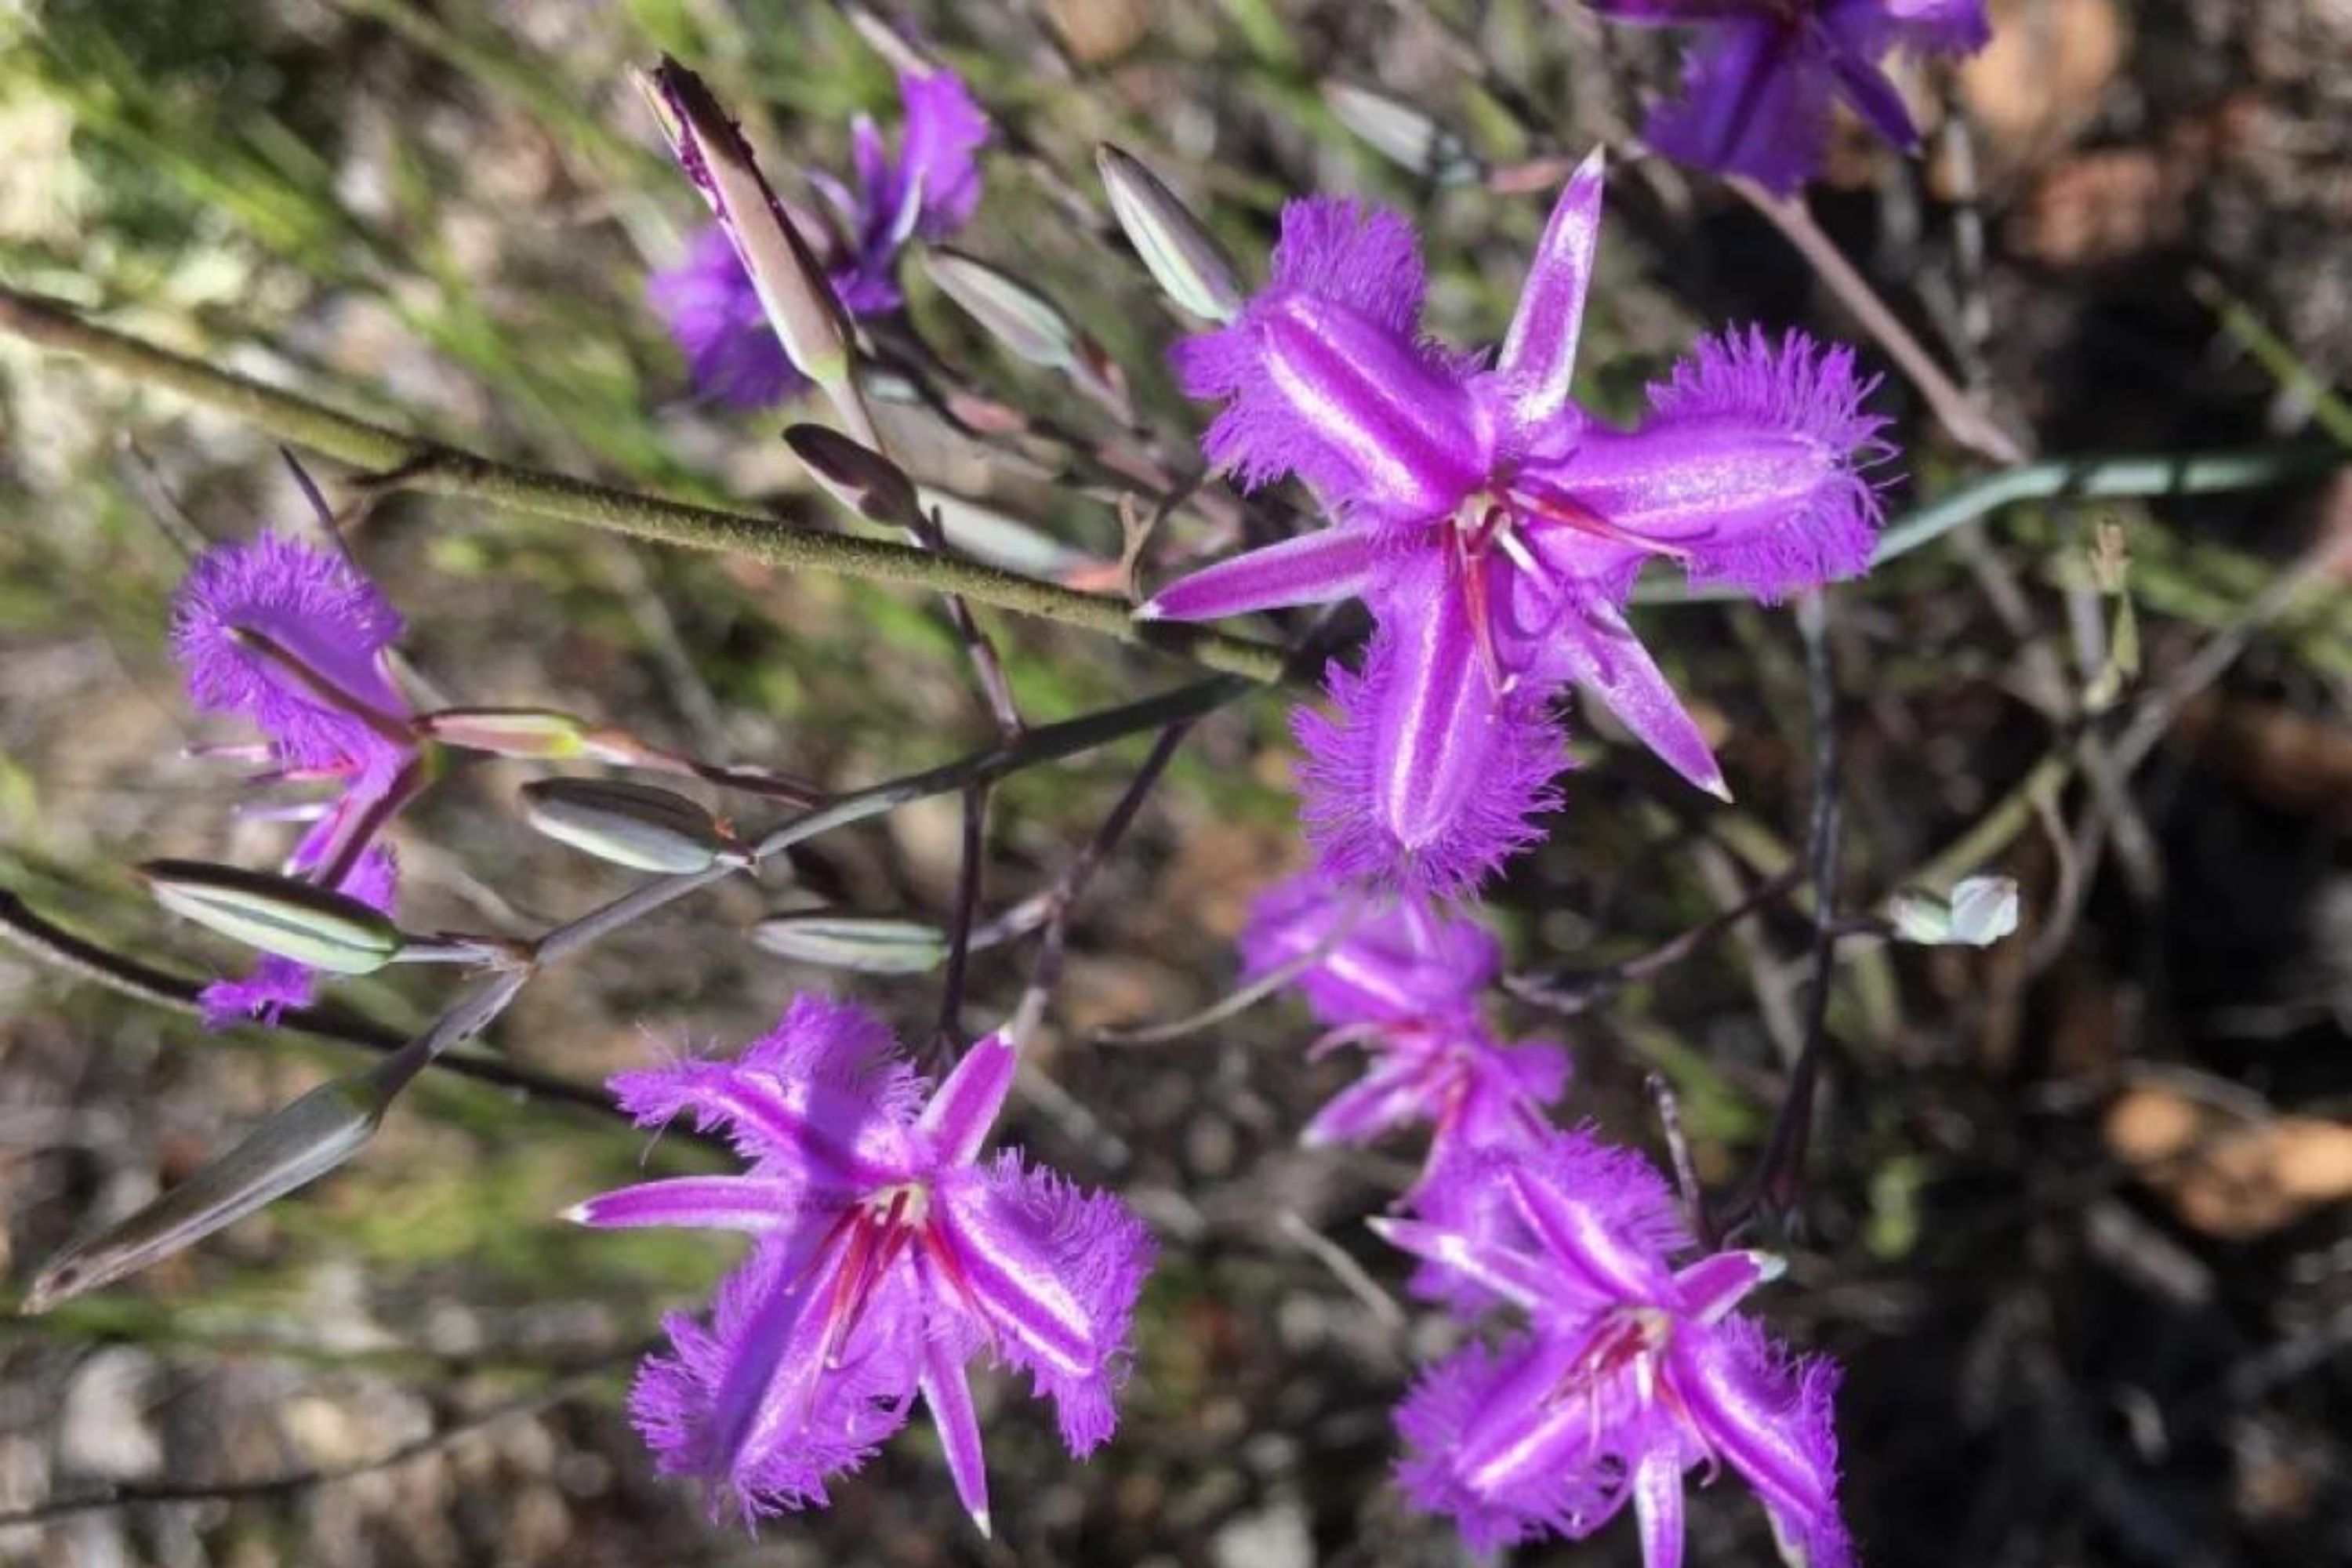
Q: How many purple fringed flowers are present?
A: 7